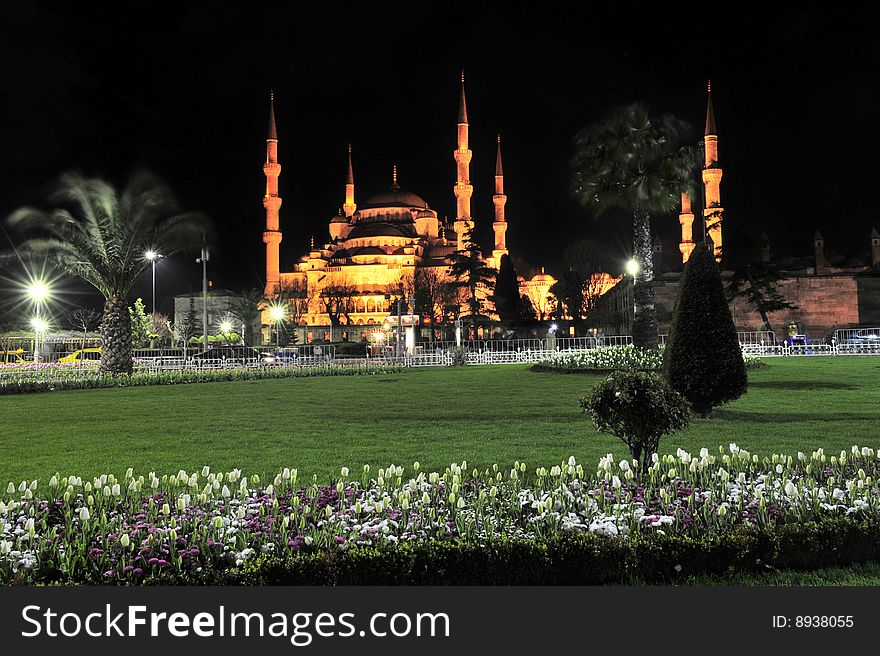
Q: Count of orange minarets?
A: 6